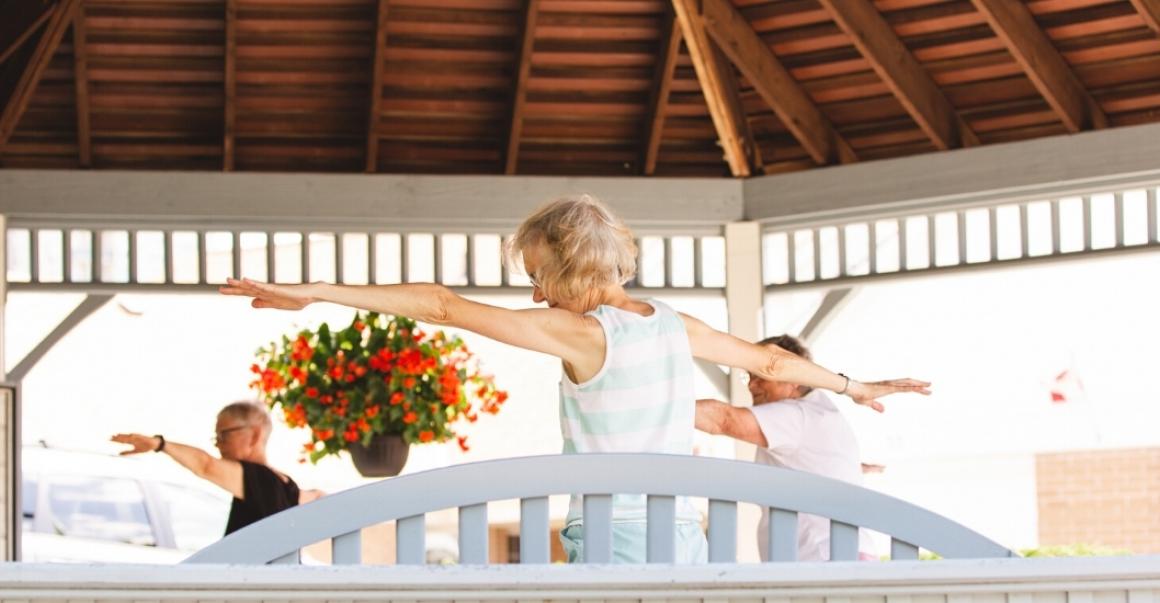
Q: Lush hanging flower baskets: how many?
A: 1